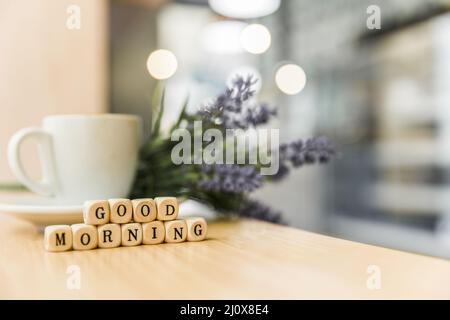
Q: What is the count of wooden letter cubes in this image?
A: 11